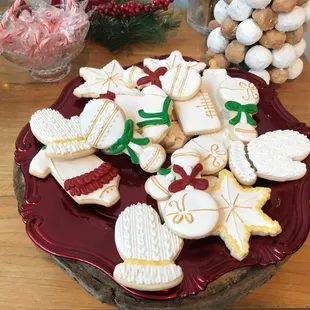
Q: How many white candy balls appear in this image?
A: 12